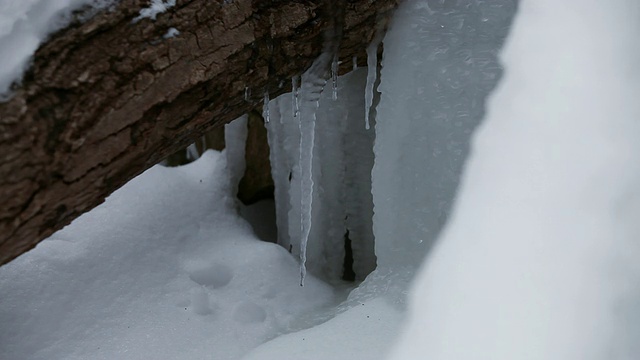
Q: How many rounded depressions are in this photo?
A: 3